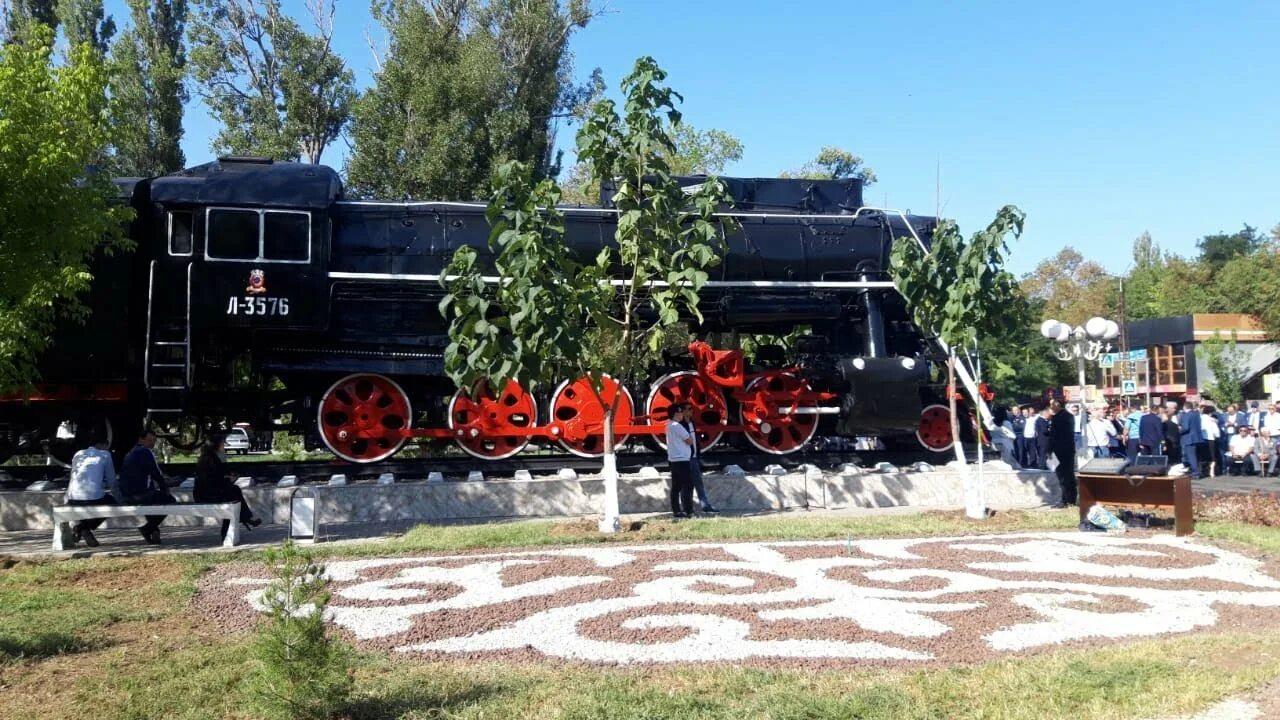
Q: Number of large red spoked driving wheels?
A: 5